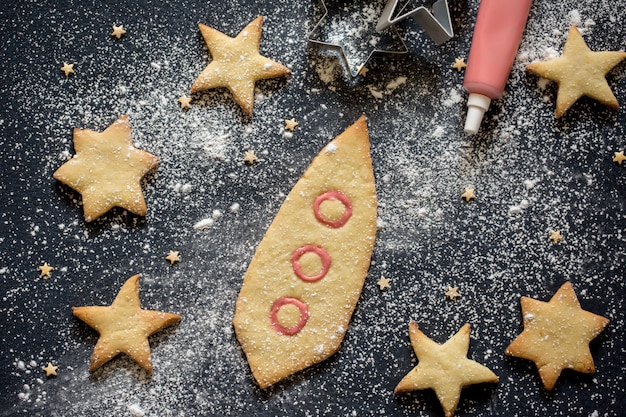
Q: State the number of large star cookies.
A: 6